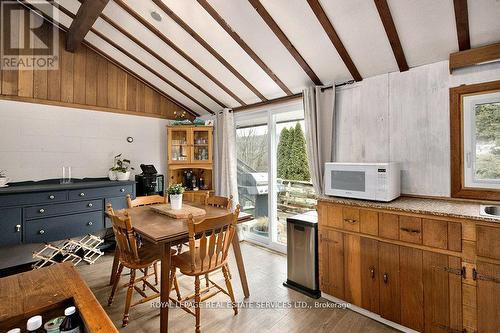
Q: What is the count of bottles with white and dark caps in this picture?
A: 3